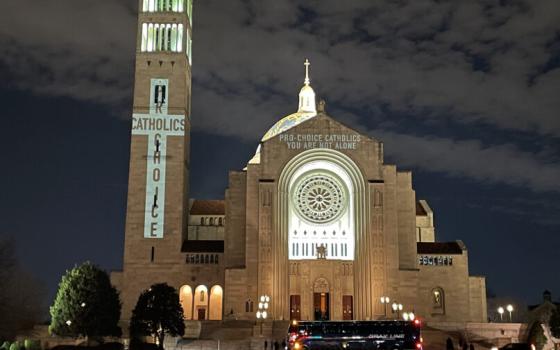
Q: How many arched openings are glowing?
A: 3